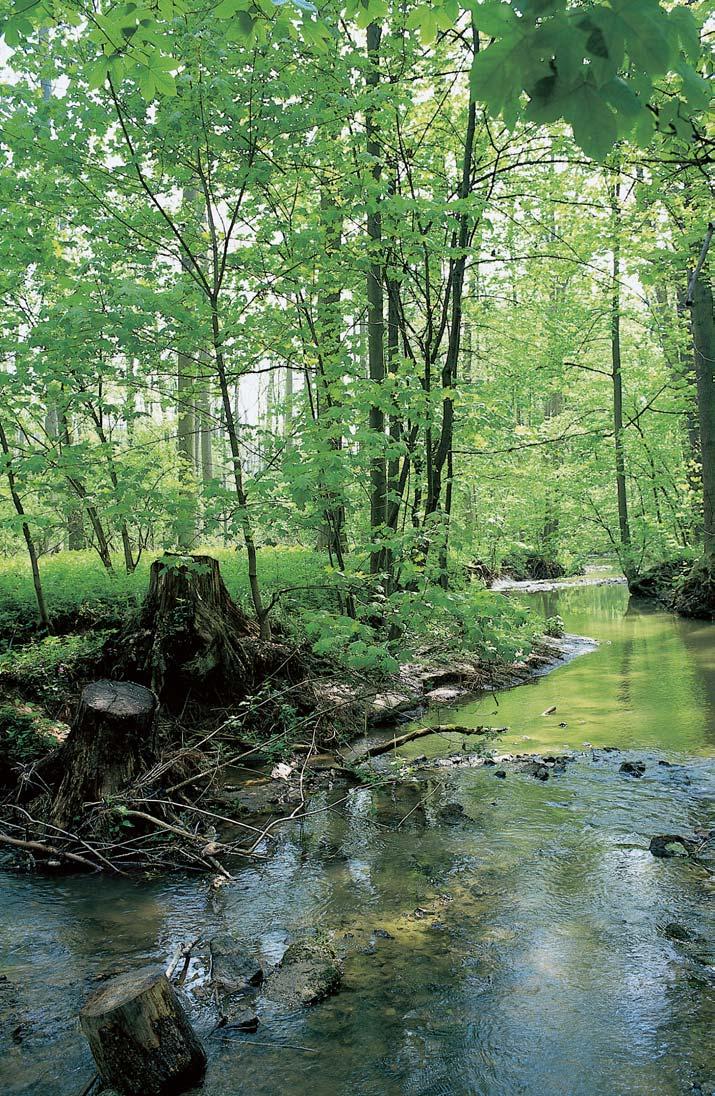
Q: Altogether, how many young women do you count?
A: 0